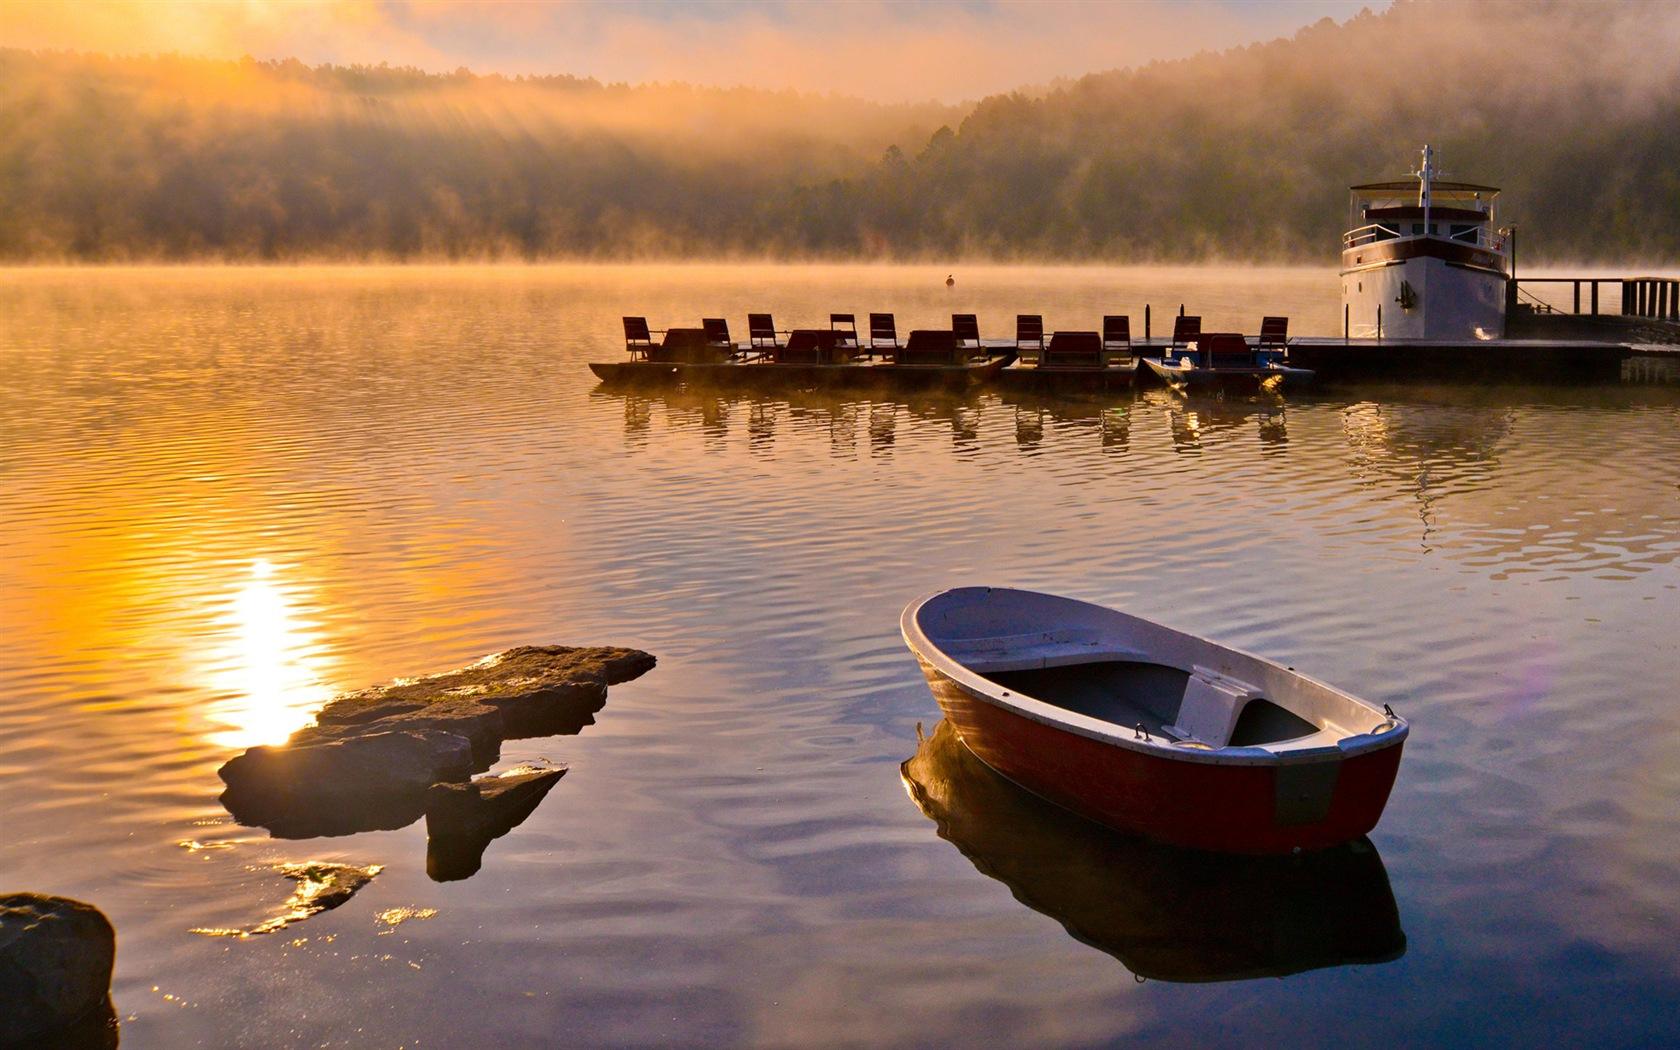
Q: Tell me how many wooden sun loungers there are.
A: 10